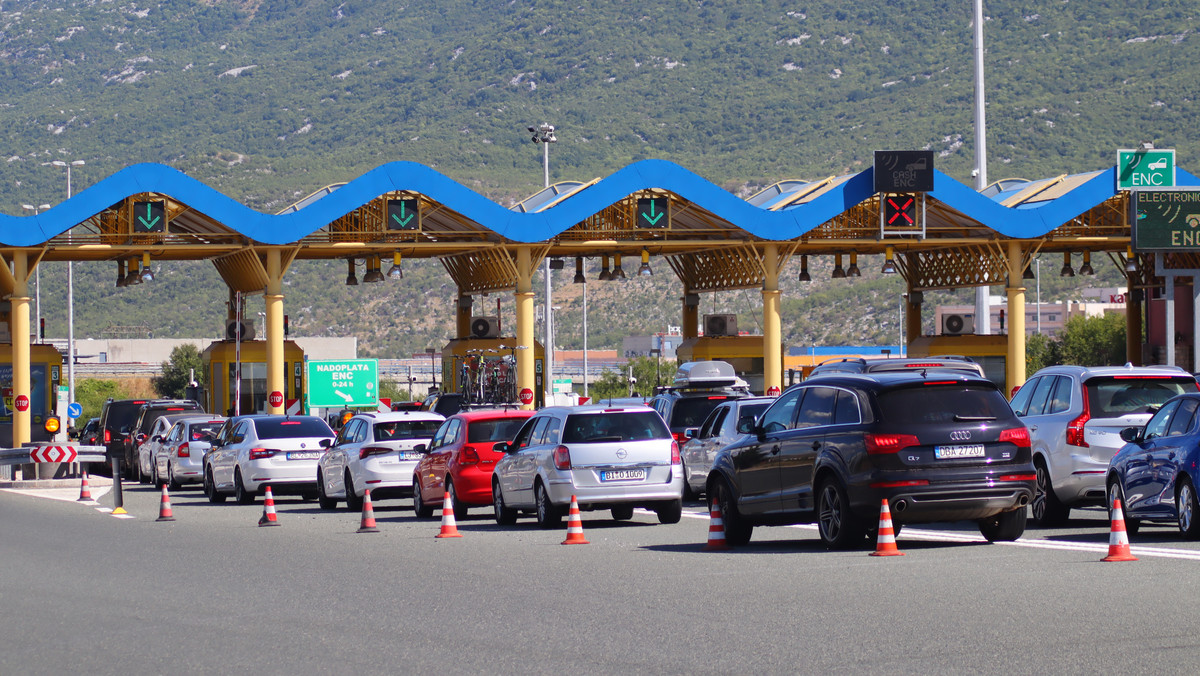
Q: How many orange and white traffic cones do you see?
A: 9